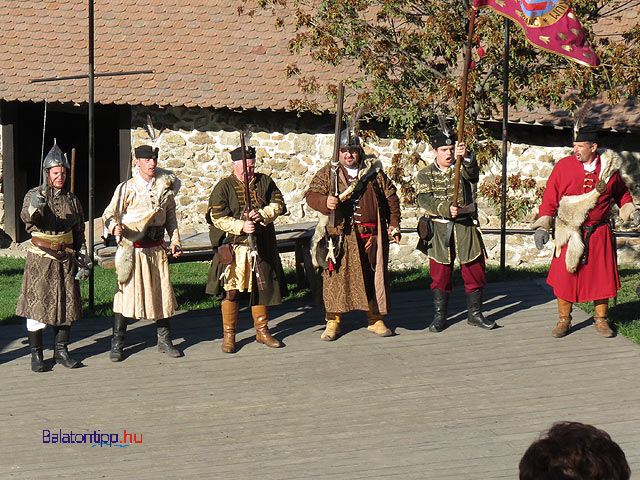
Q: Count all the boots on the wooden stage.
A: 12